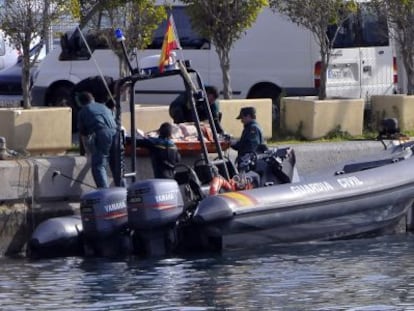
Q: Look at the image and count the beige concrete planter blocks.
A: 5